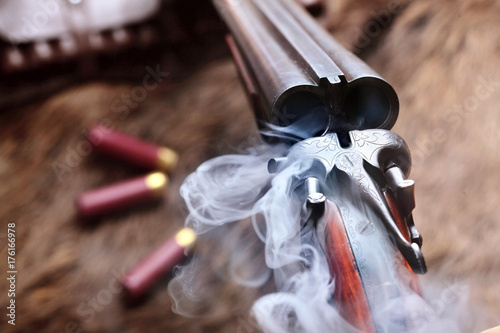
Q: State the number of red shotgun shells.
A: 3